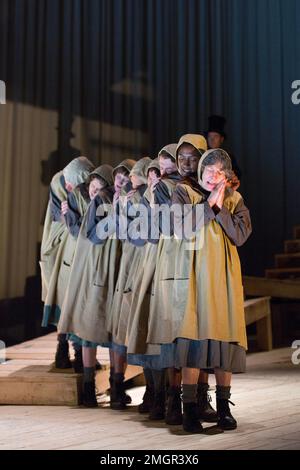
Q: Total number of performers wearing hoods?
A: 8